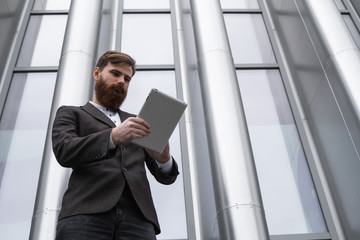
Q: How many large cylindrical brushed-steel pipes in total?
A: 3